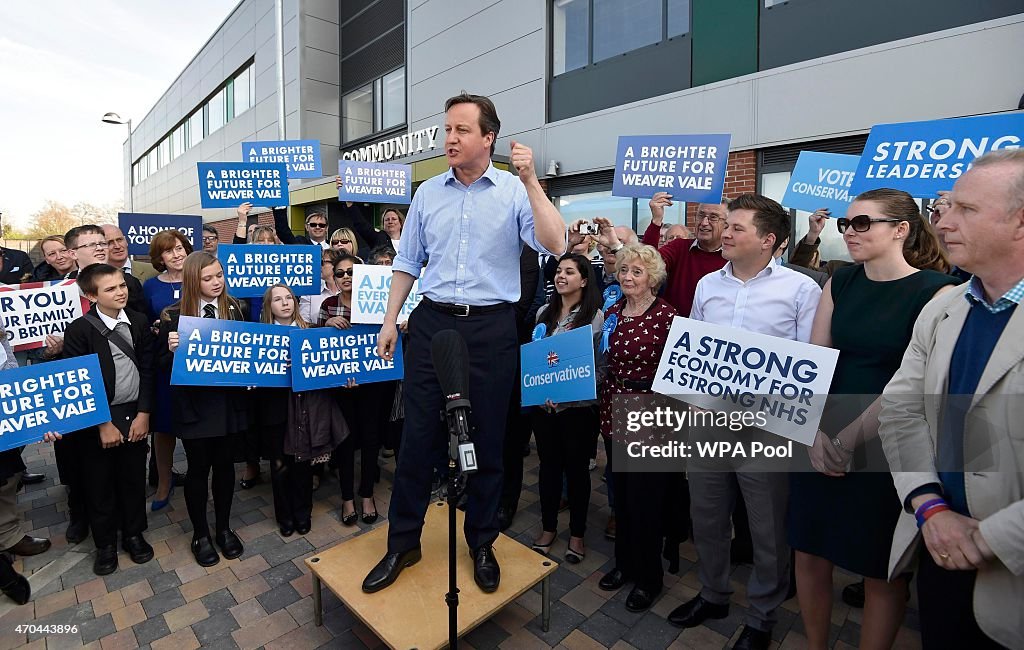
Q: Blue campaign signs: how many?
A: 12